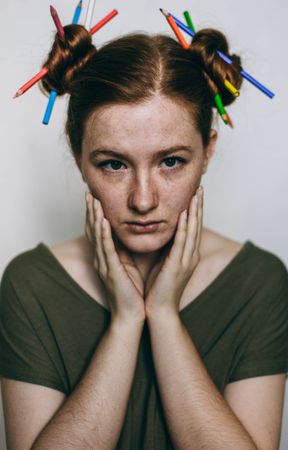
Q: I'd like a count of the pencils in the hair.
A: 8